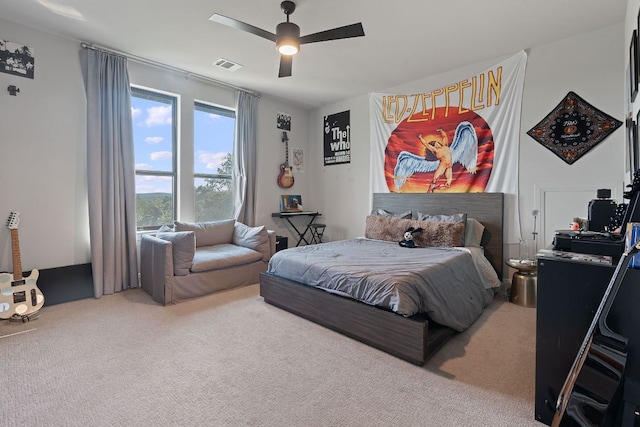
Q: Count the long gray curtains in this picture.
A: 2